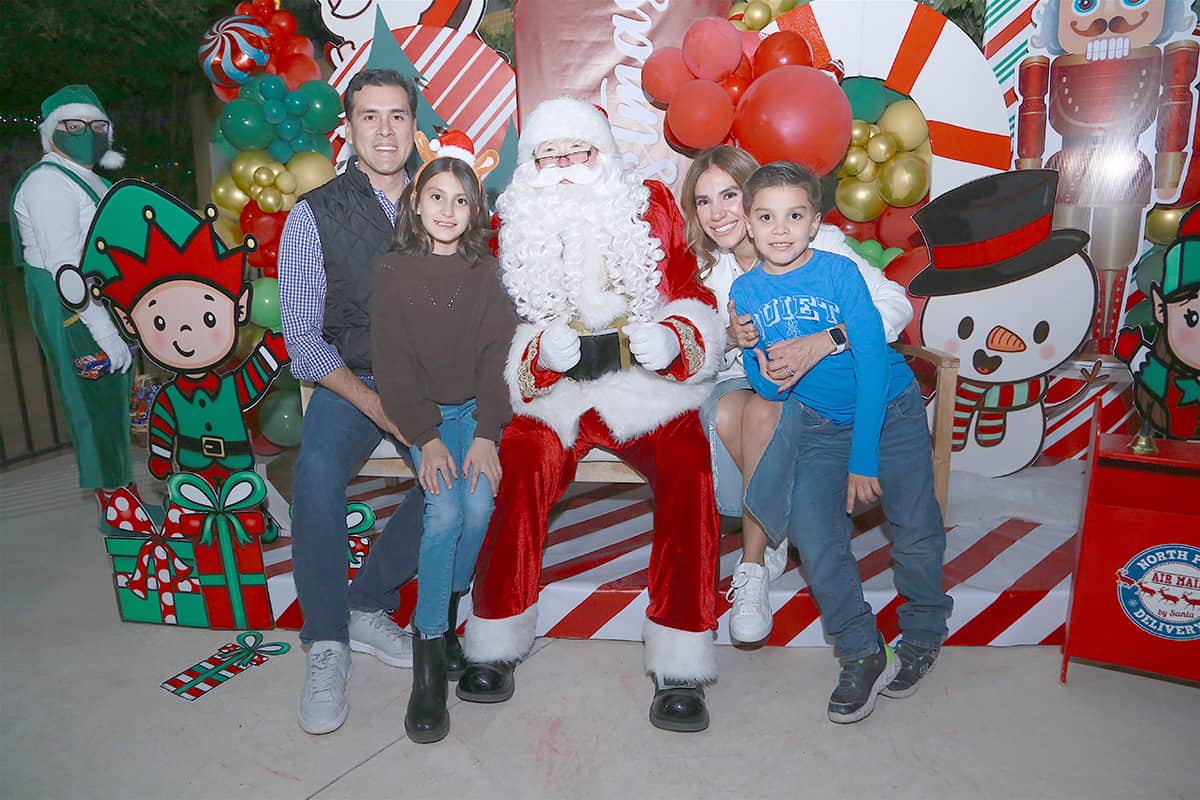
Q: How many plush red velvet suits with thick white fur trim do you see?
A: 1